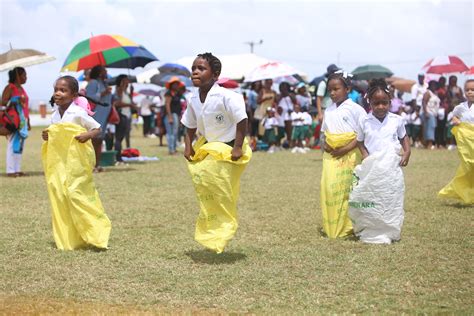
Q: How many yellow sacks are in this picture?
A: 4